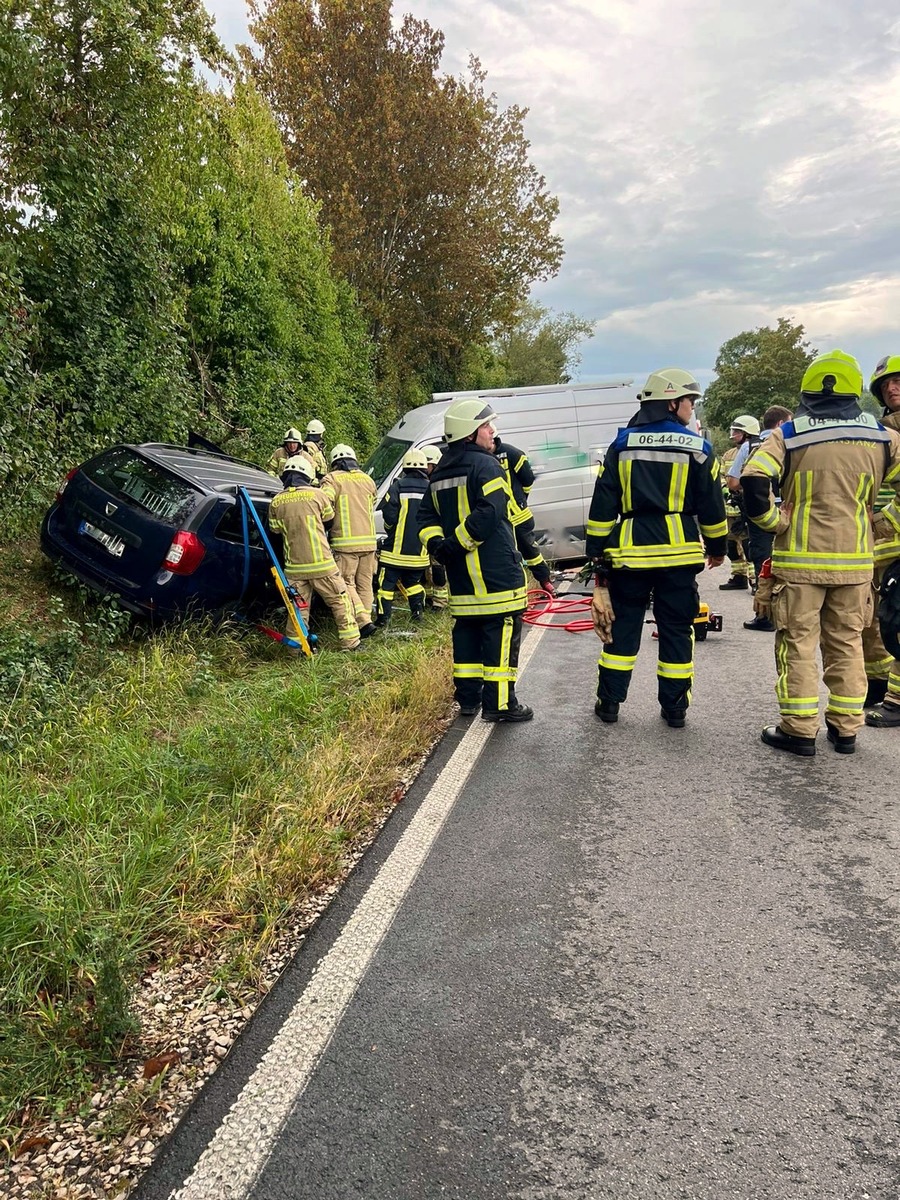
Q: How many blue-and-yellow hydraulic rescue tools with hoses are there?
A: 1